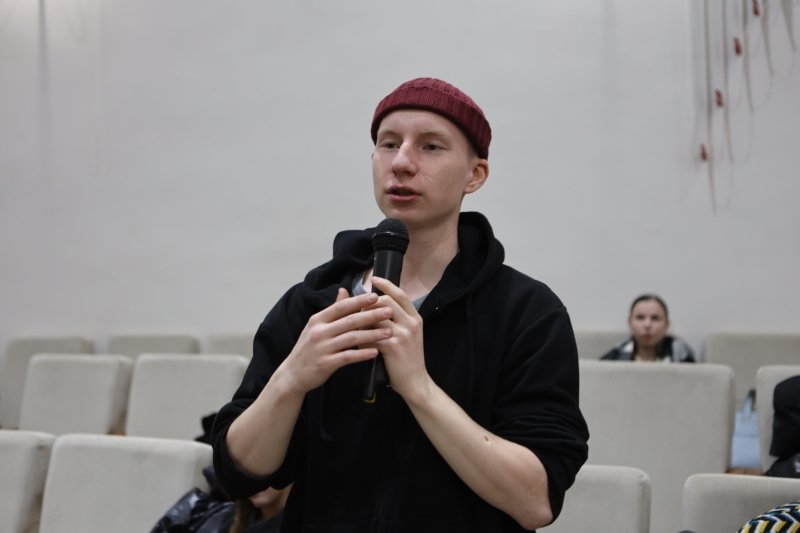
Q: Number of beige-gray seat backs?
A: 13